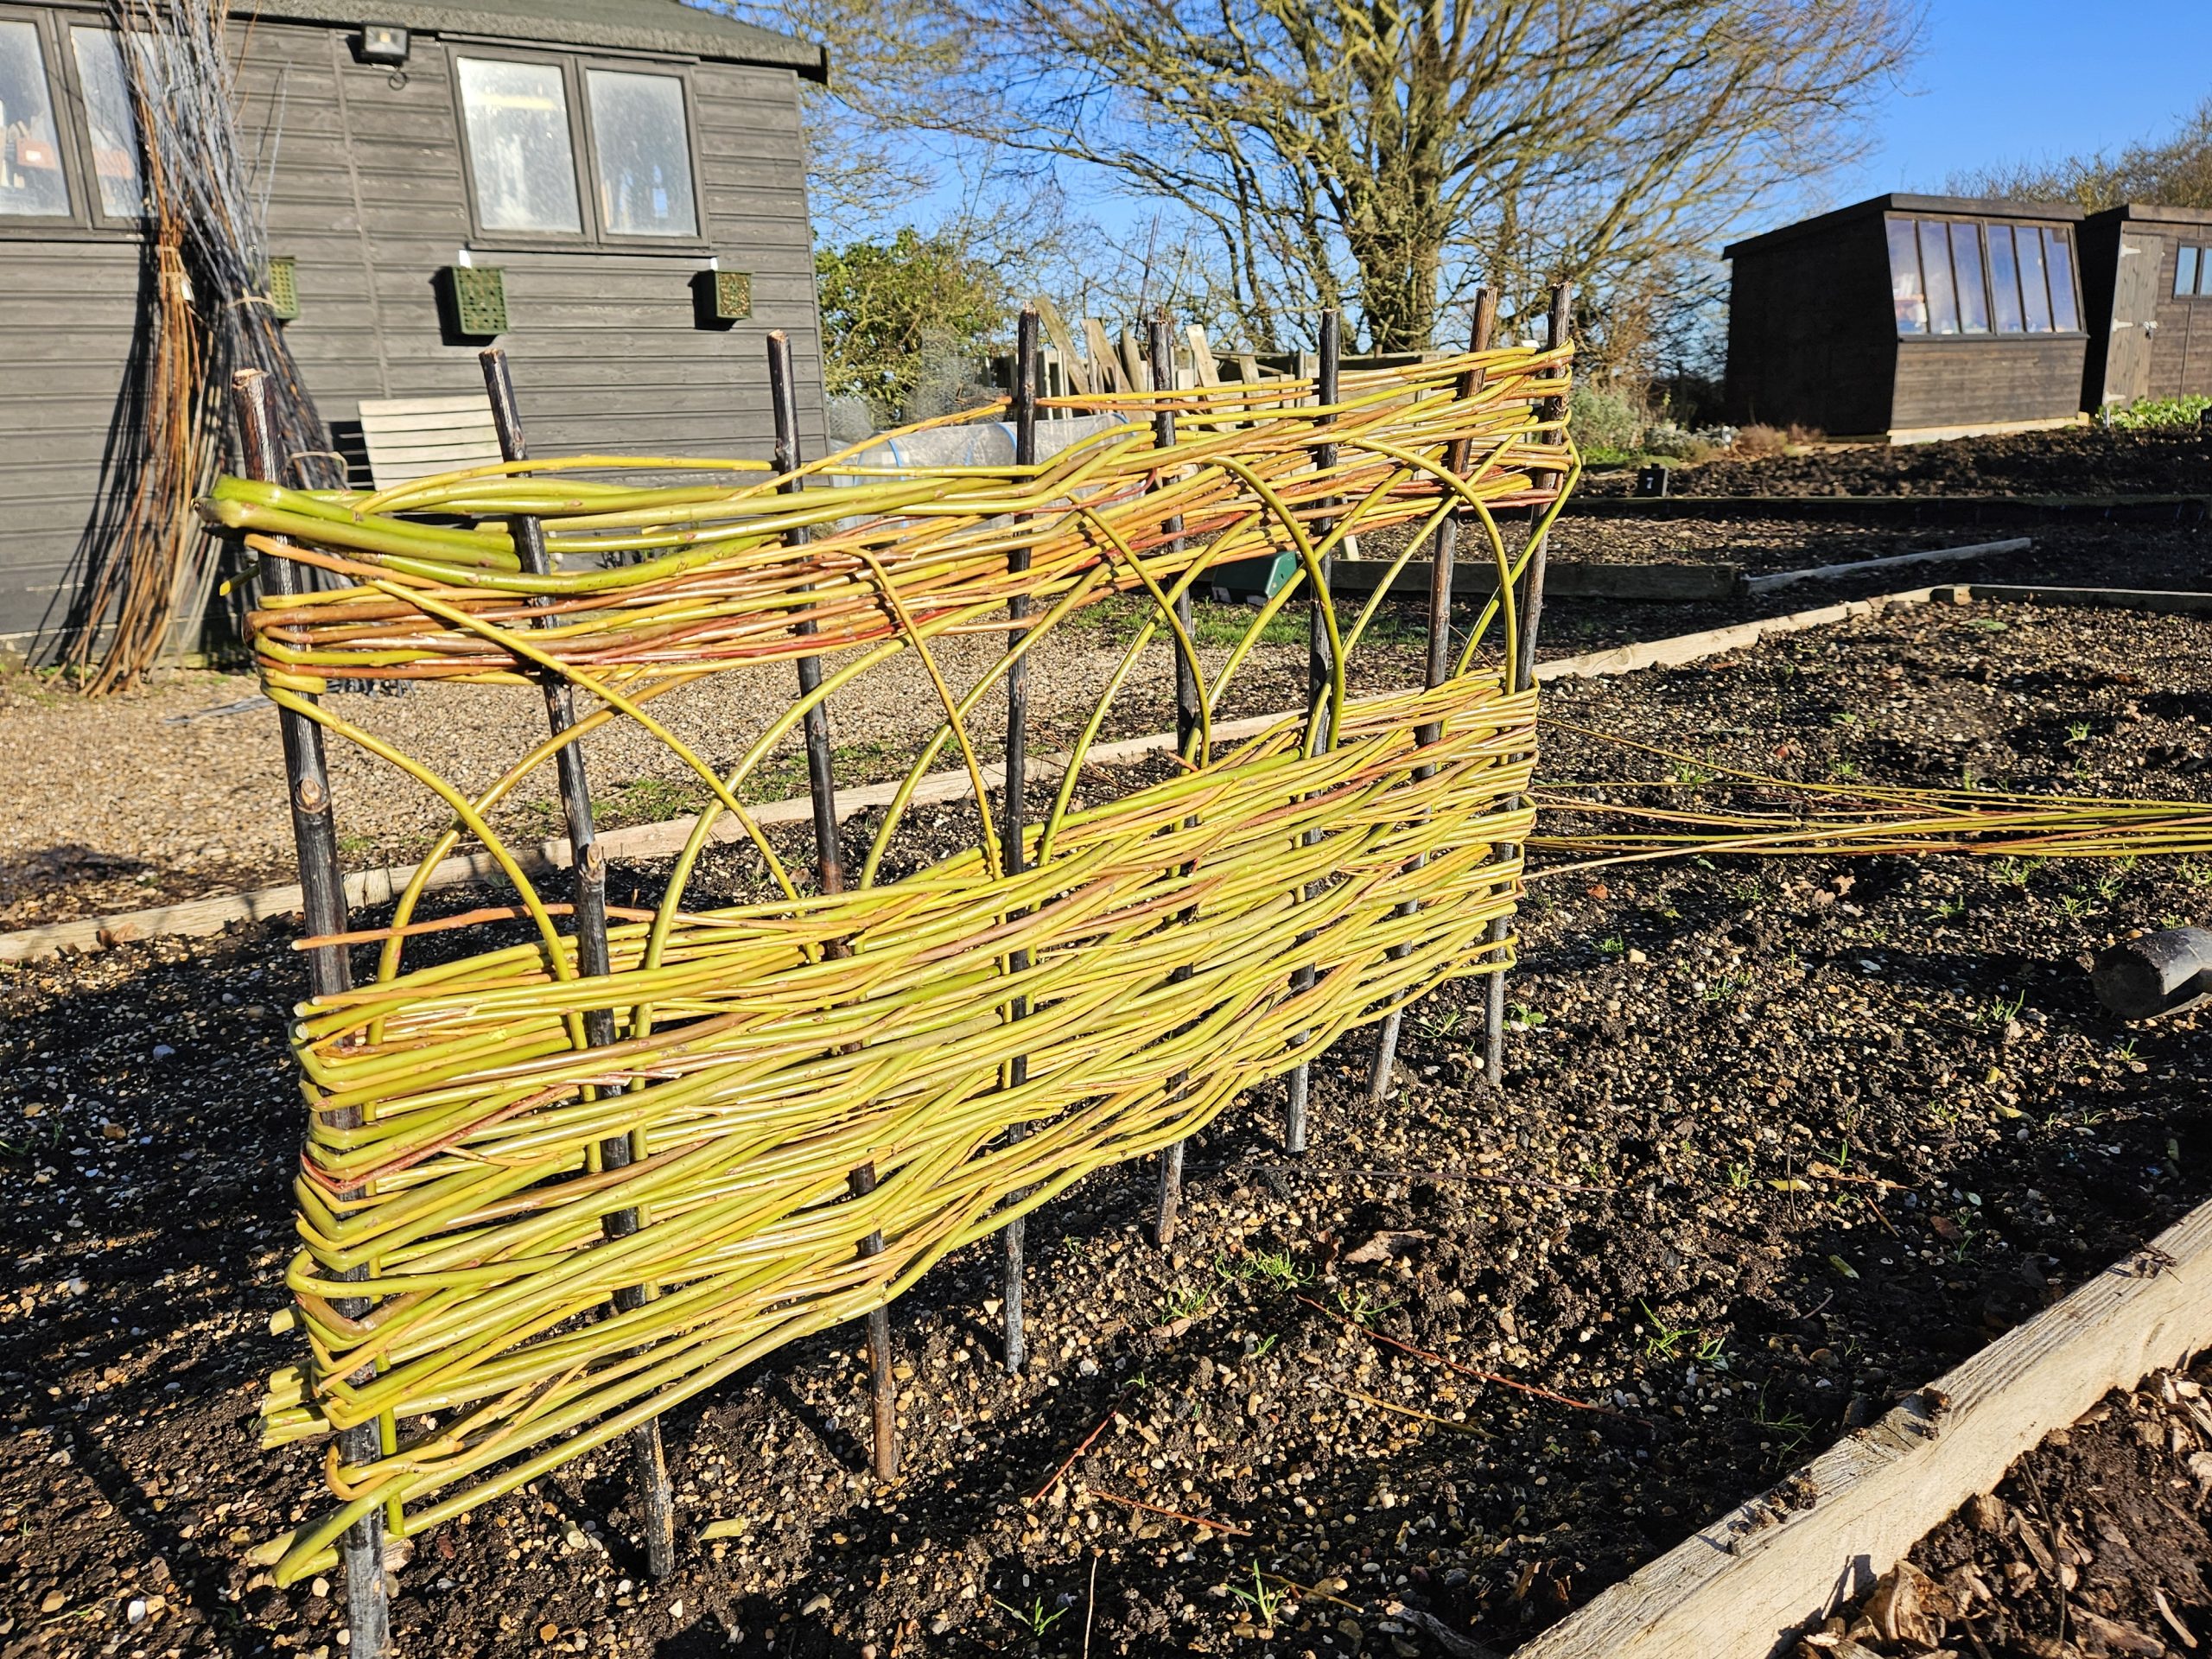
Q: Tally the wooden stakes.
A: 8